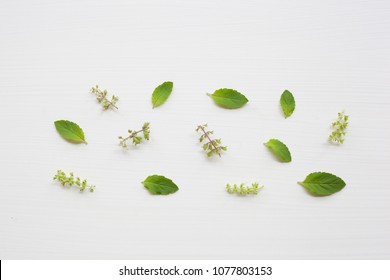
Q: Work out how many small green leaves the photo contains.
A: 7